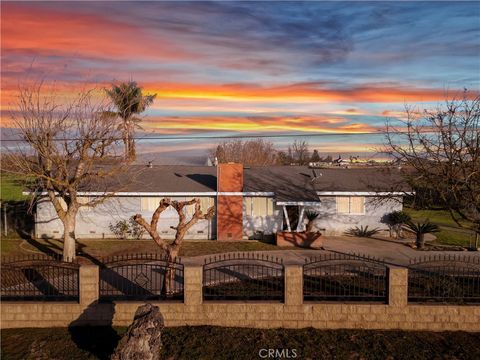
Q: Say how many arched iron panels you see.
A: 5